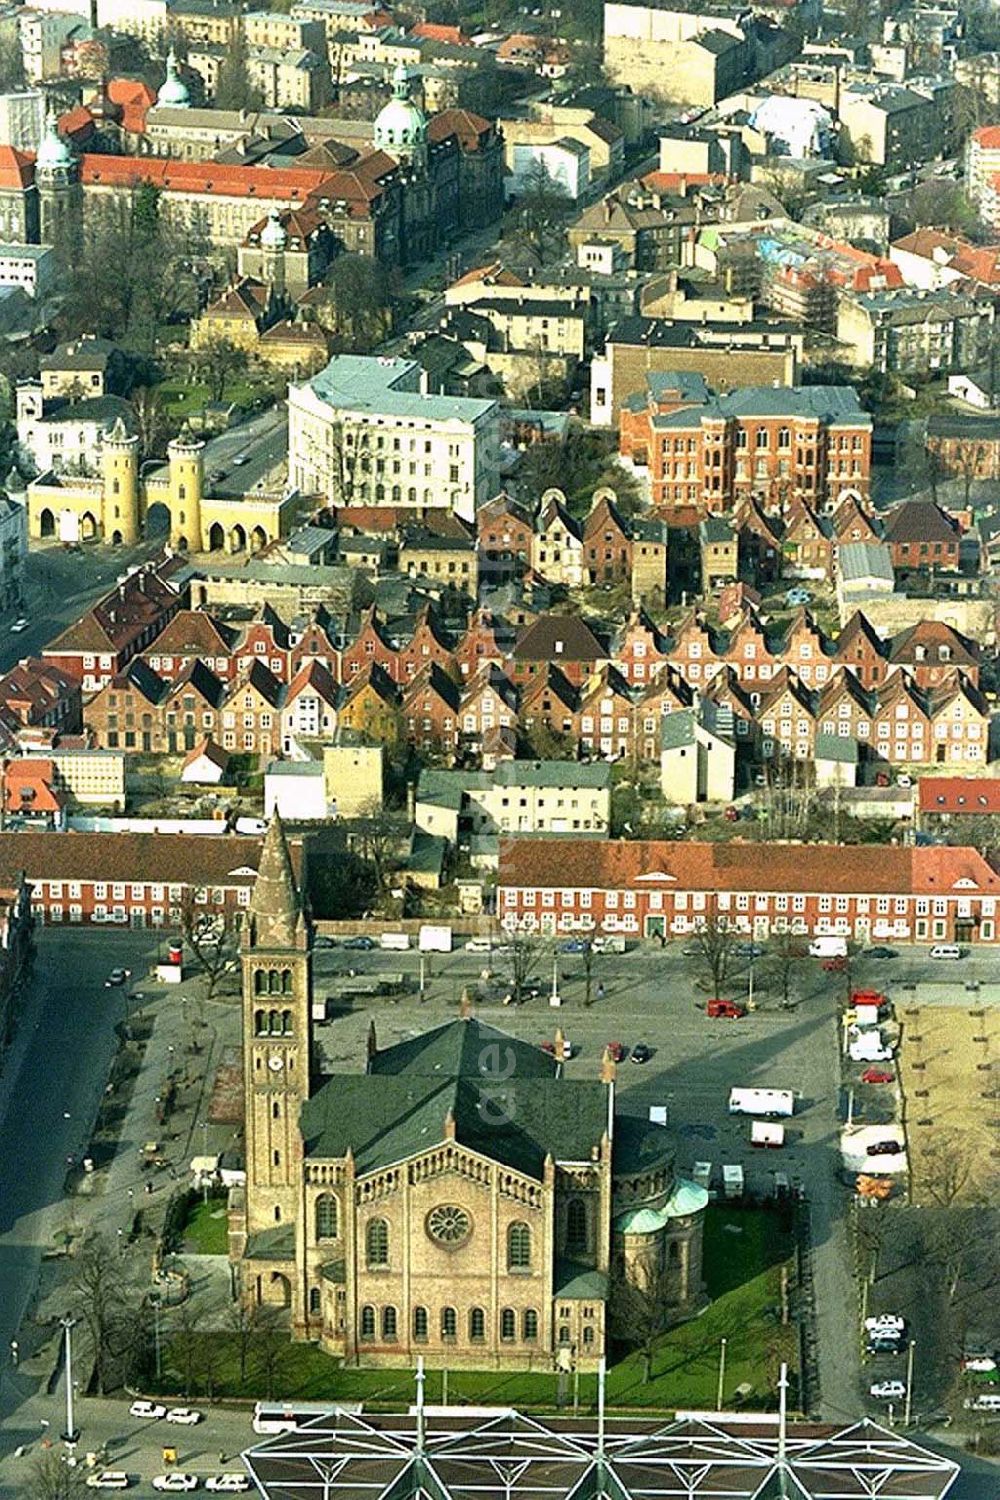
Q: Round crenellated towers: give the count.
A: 2